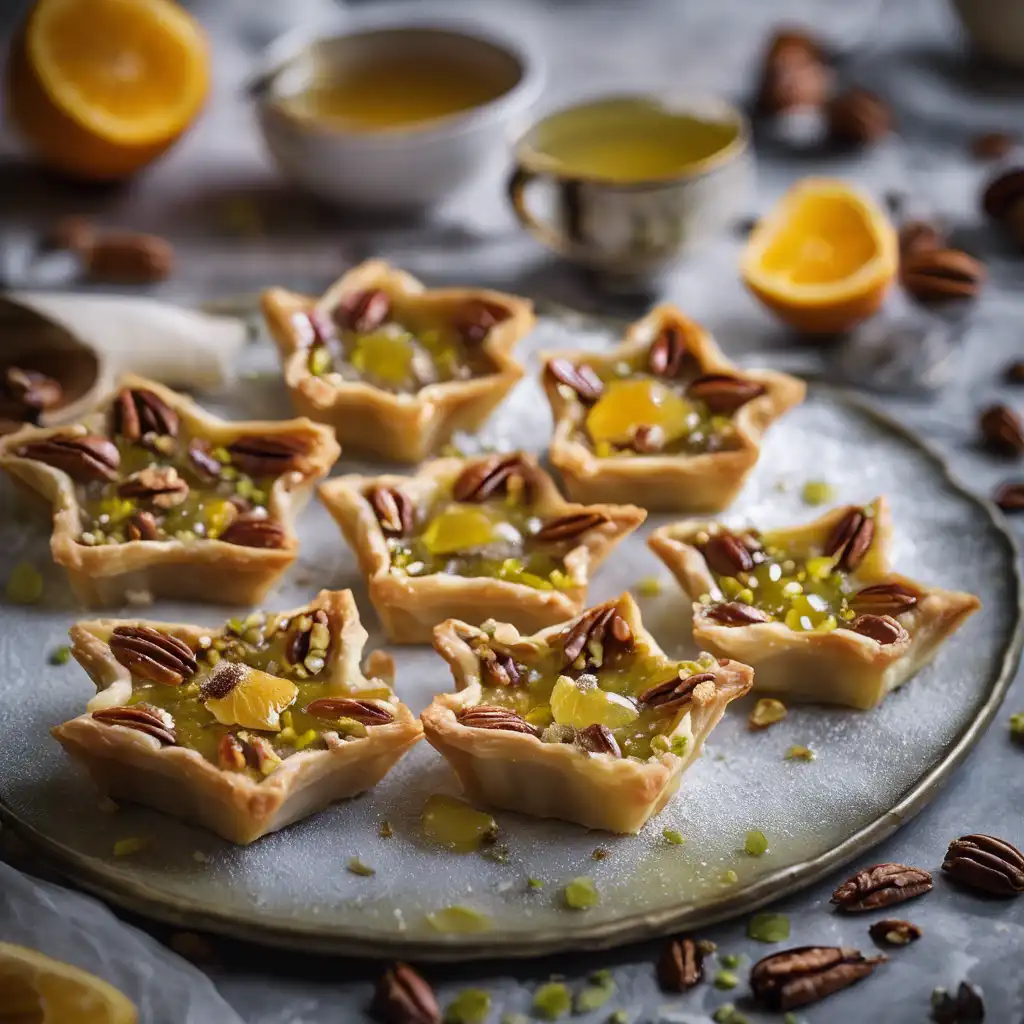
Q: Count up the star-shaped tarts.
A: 7